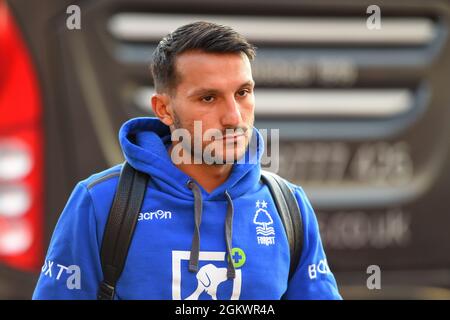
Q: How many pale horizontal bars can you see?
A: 2